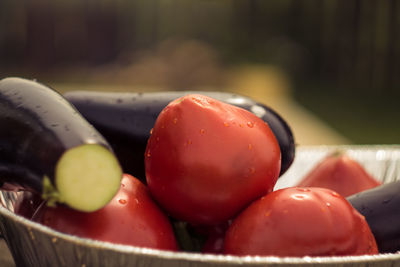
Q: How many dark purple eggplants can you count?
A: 3